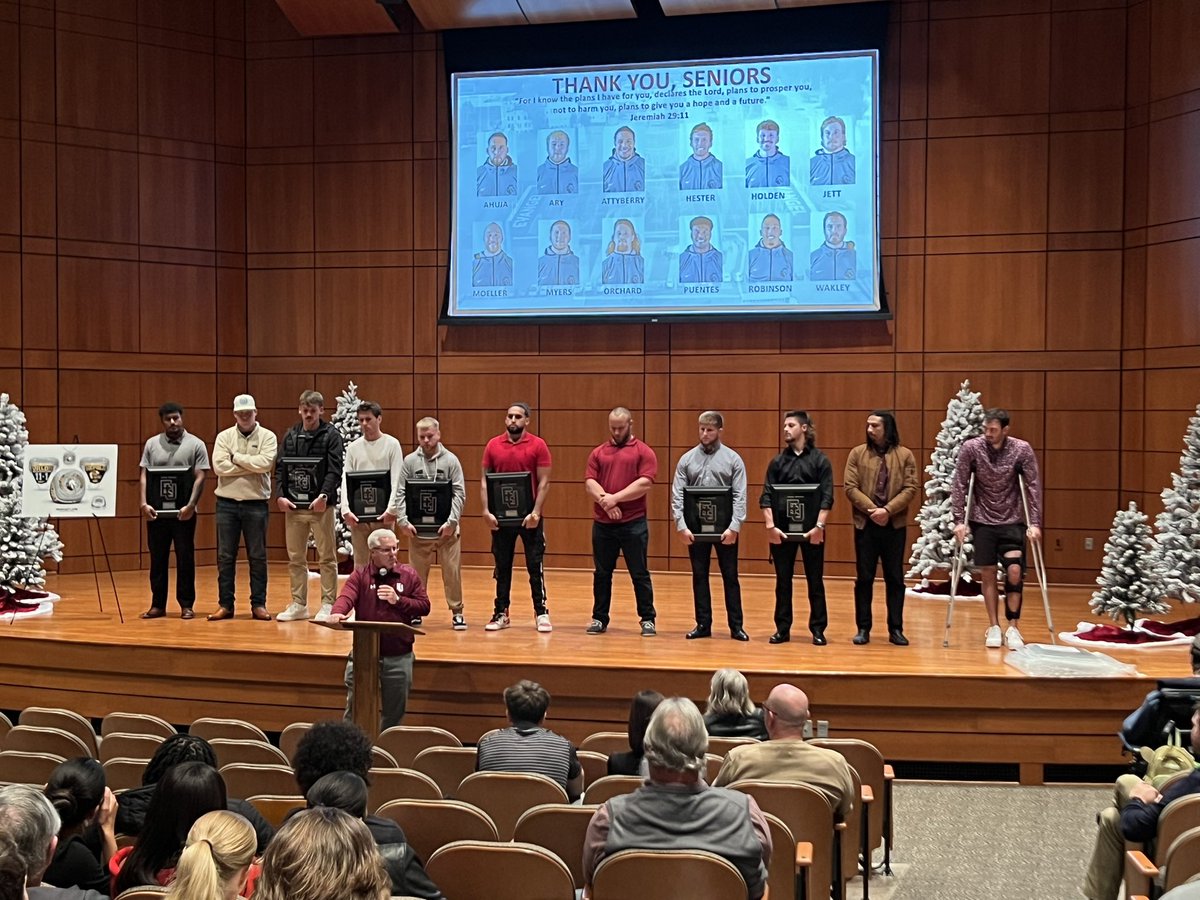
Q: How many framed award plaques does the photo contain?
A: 7